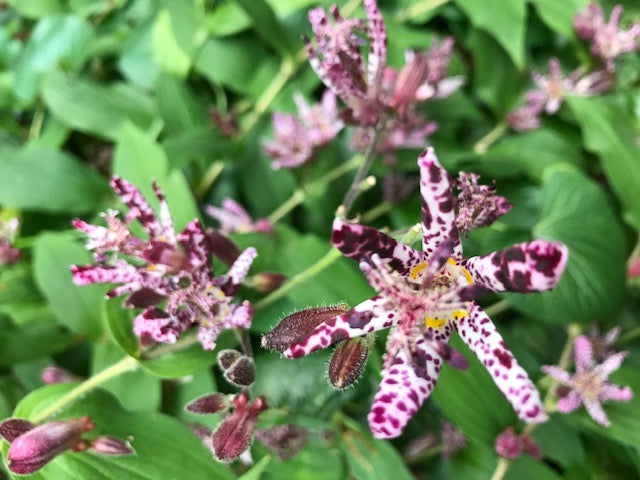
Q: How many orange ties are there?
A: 0